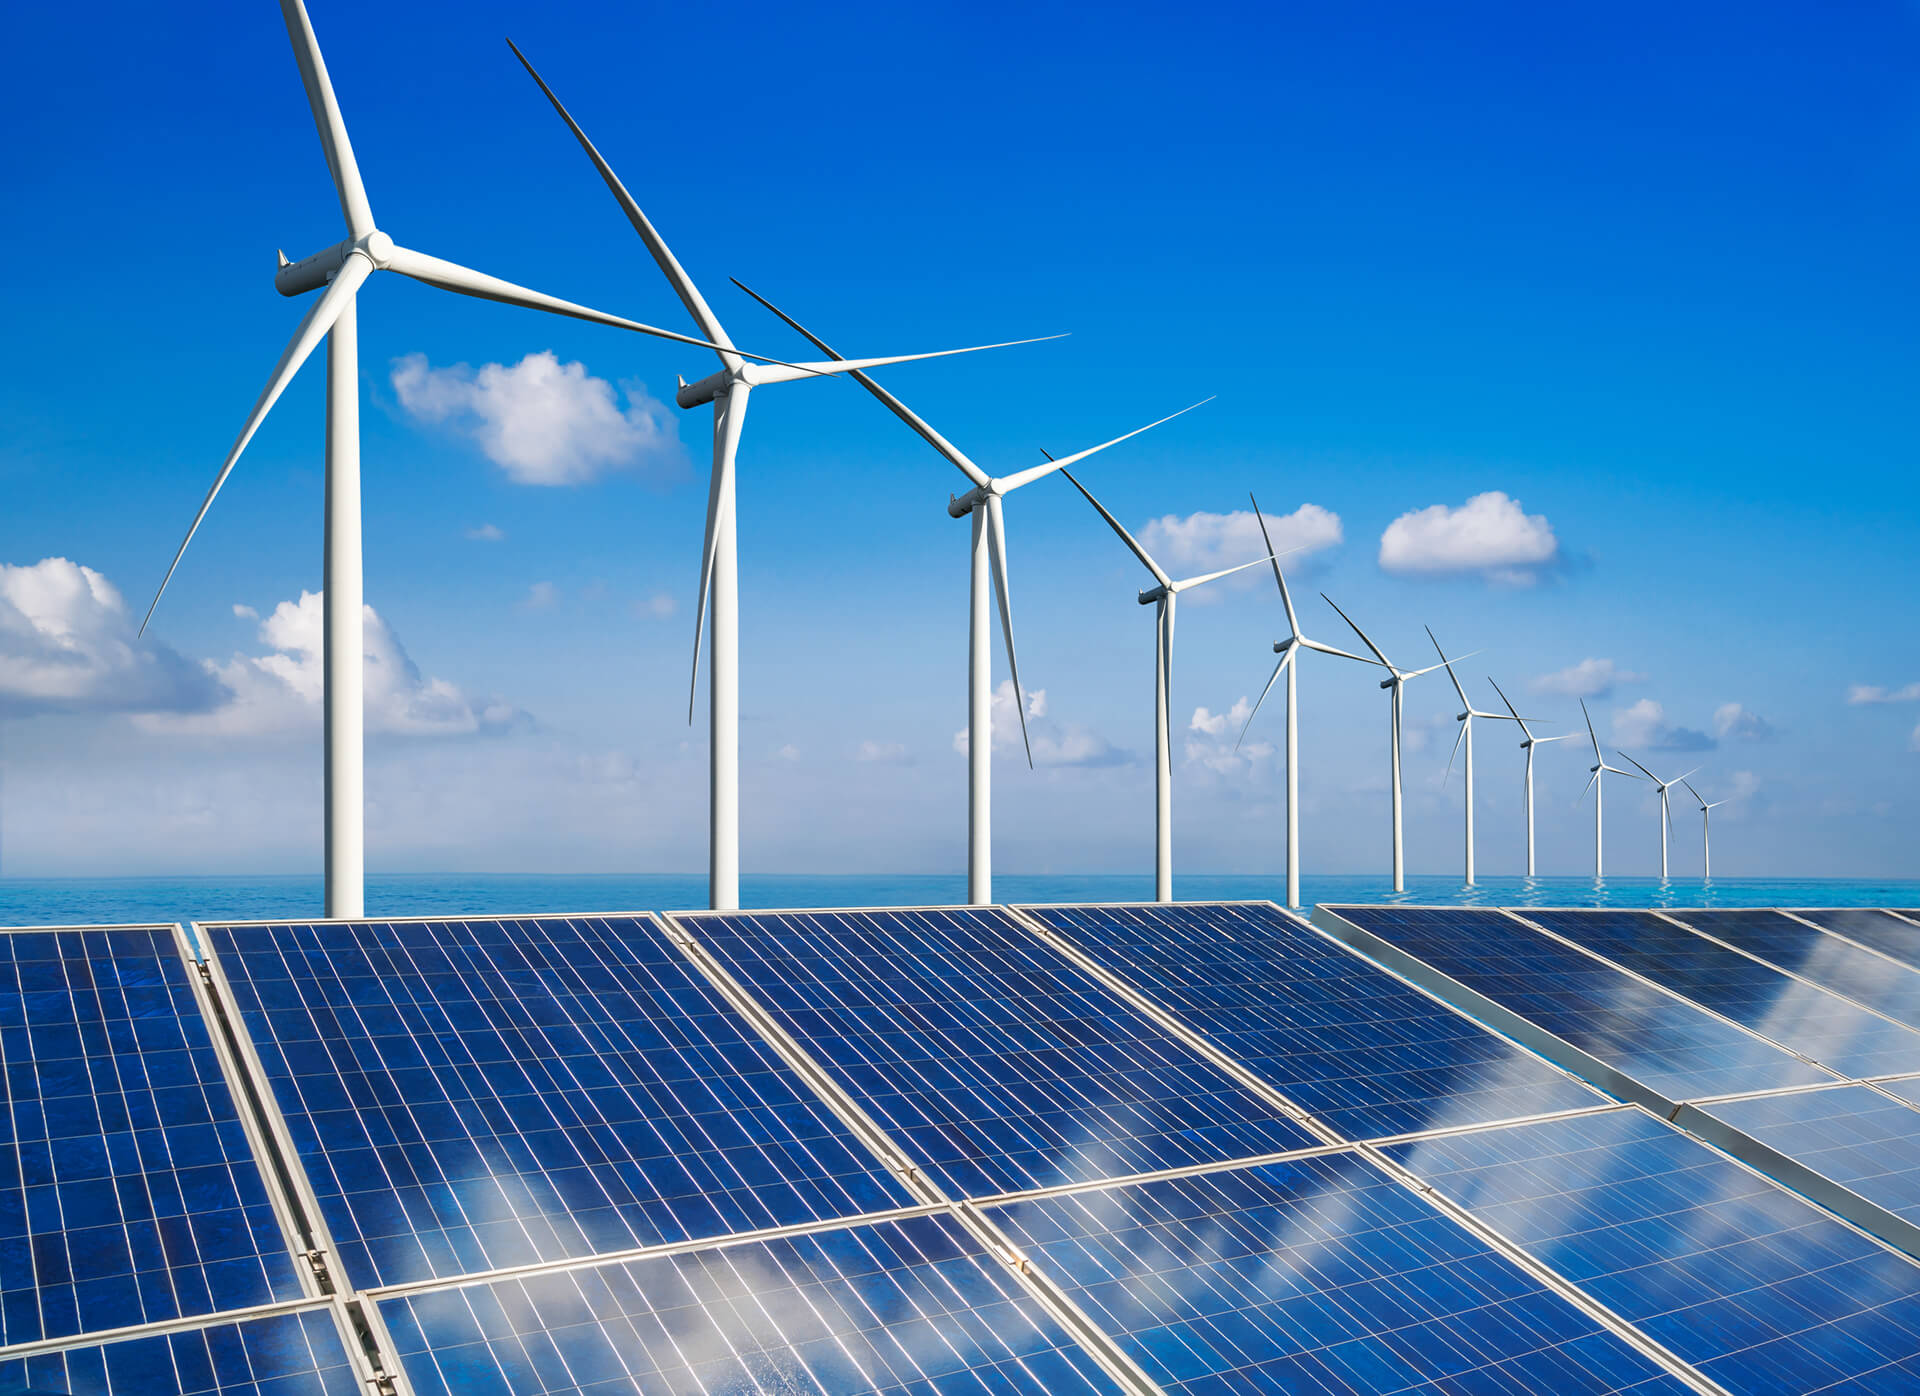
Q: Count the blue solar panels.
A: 15